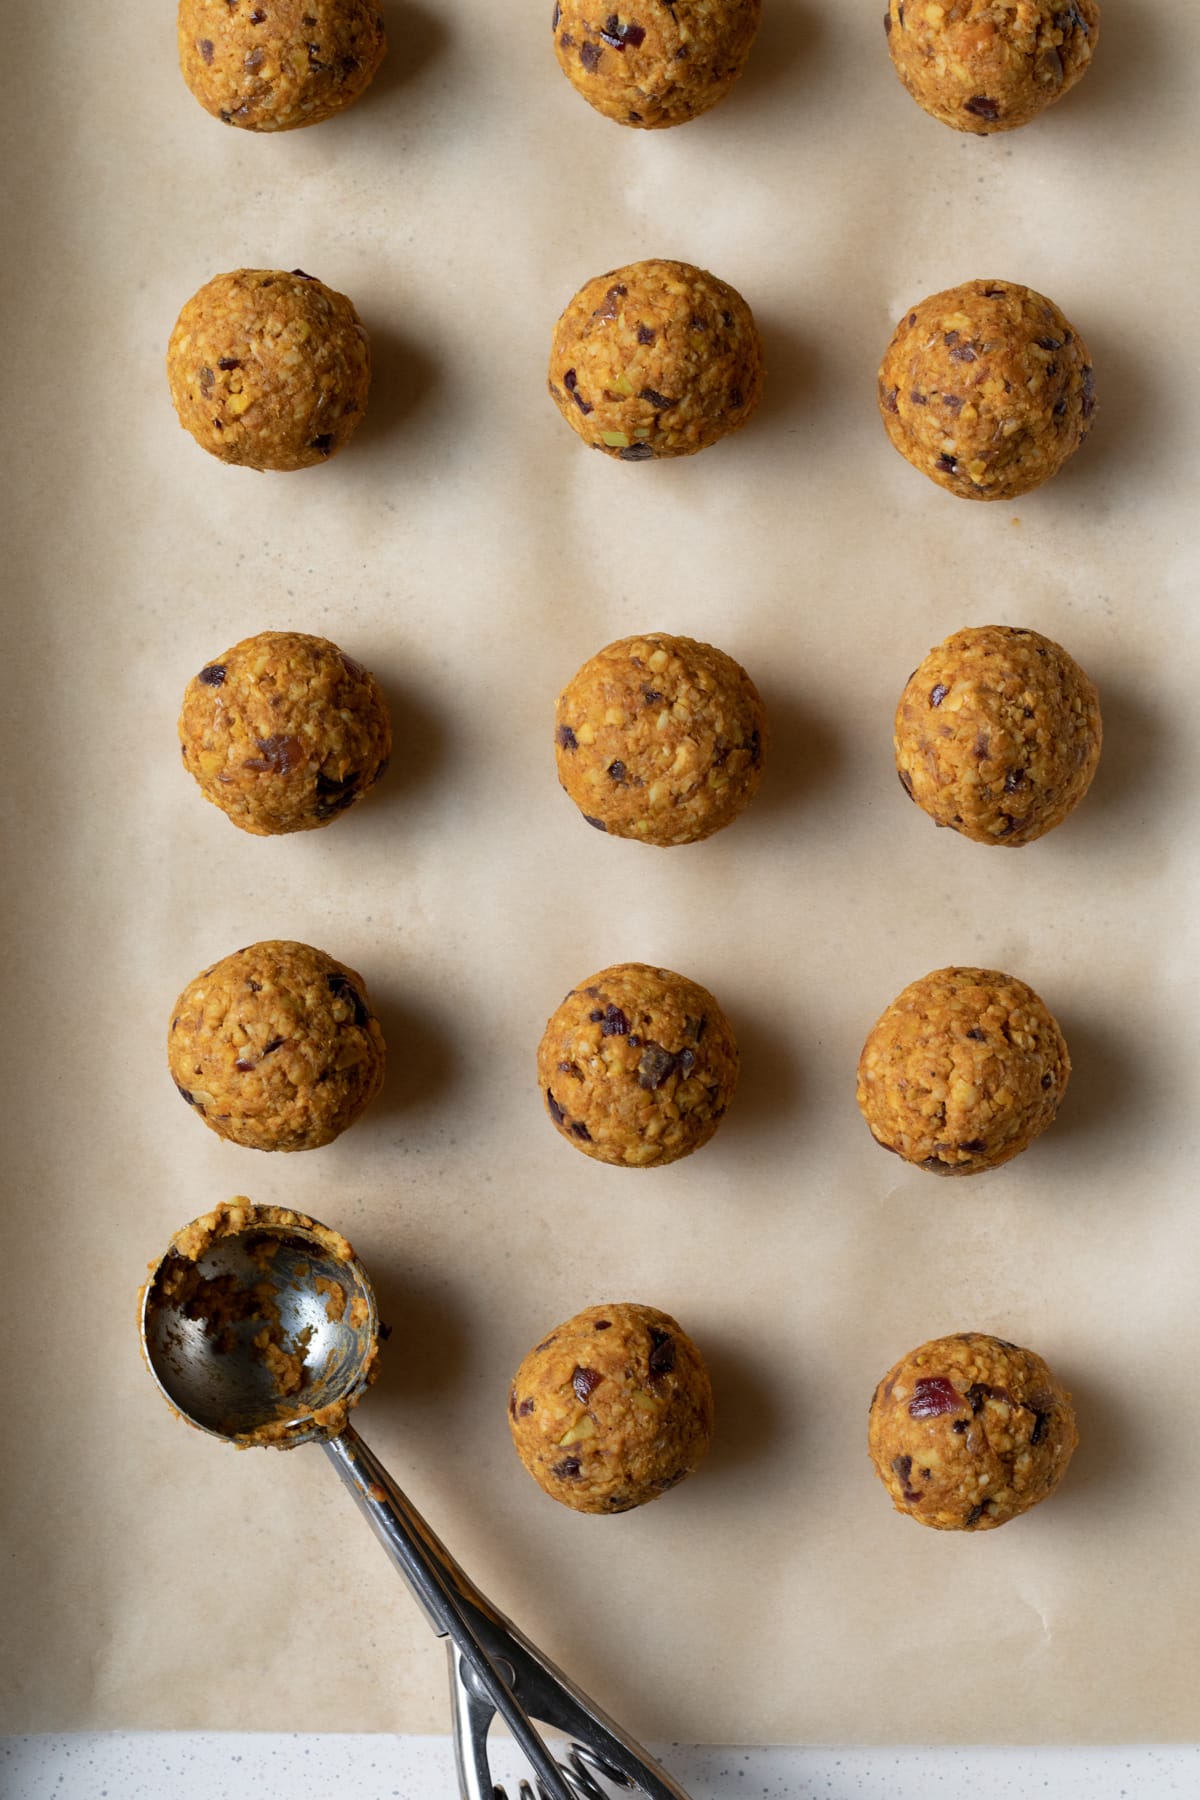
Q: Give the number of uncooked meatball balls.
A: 14